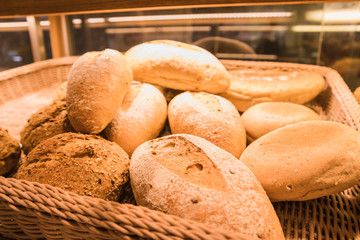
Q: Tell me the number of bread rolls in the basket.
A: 11